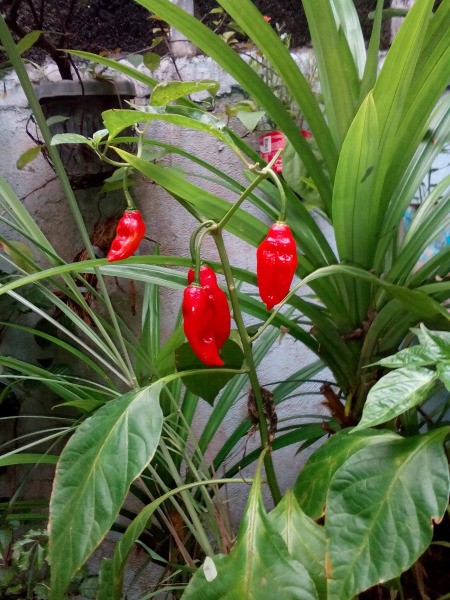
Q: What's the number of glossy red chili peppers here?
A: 4